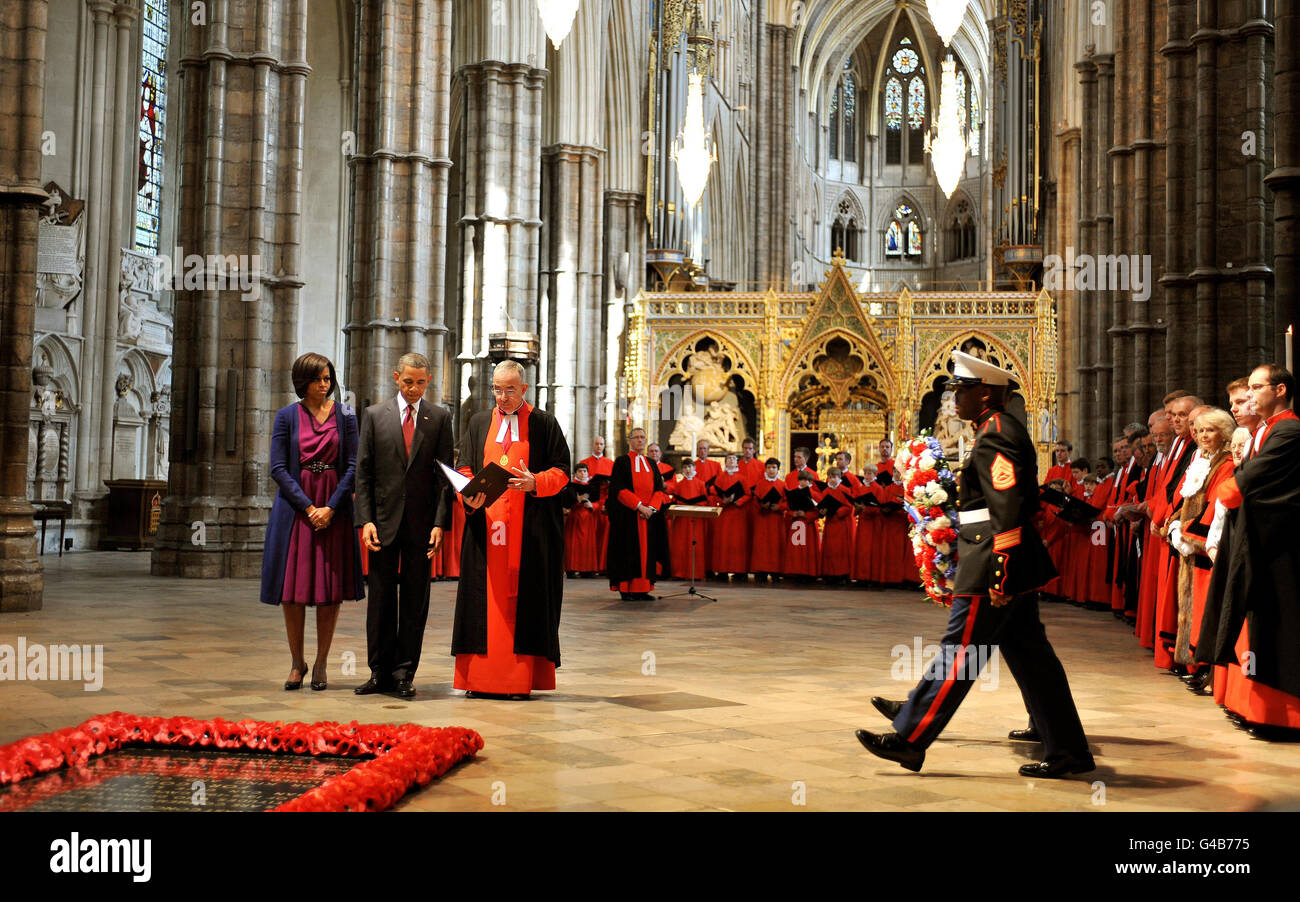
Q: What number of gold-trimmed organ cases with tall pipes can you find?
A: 2